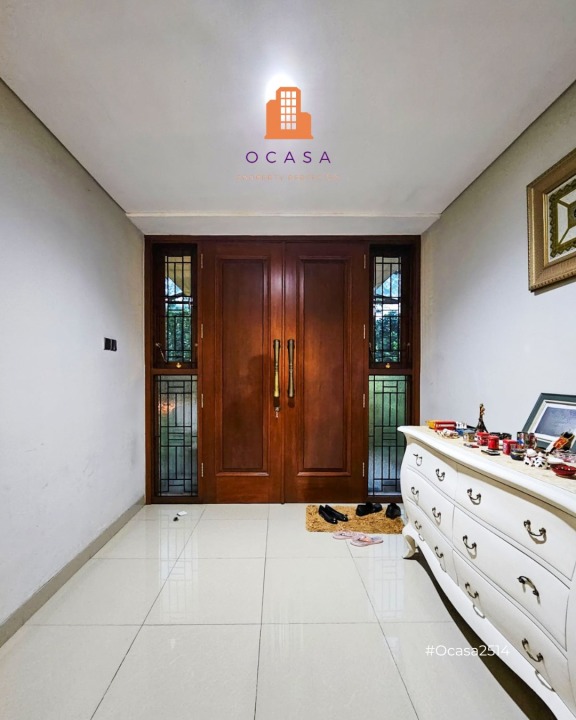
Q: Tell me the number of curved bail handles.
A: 12